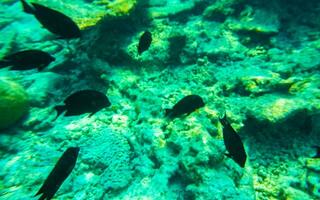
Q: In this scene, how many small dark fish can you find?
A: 7